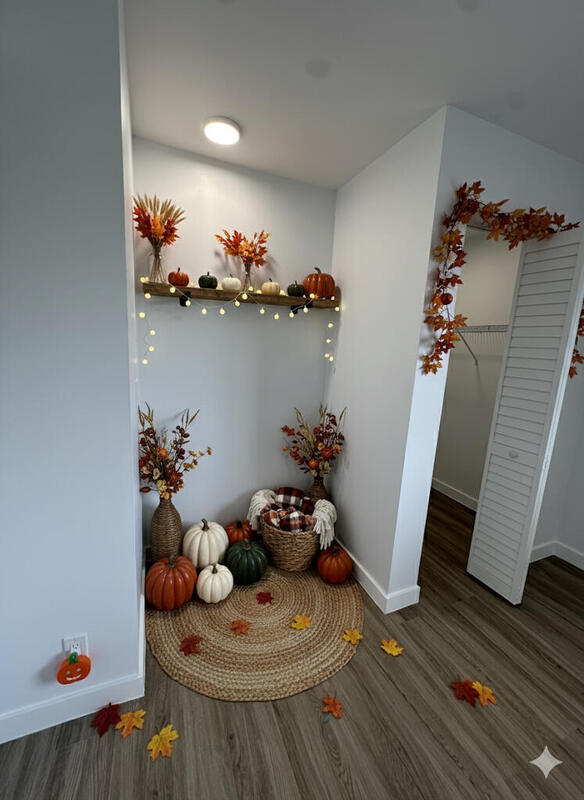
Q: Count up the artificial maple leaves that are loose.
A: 12